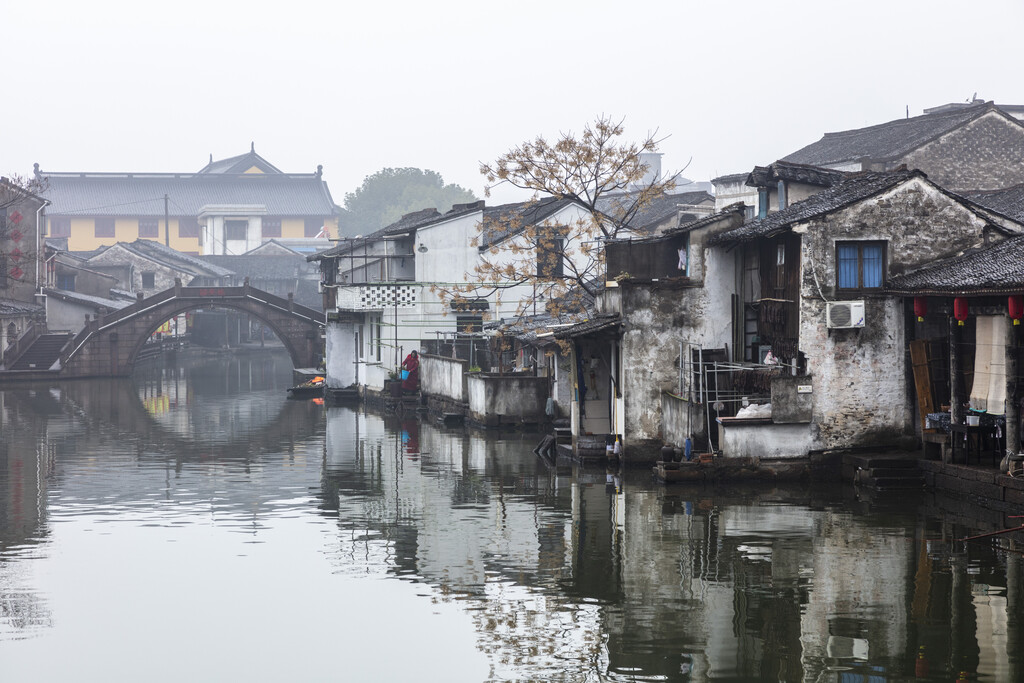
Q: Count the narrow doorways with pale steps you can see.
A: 1